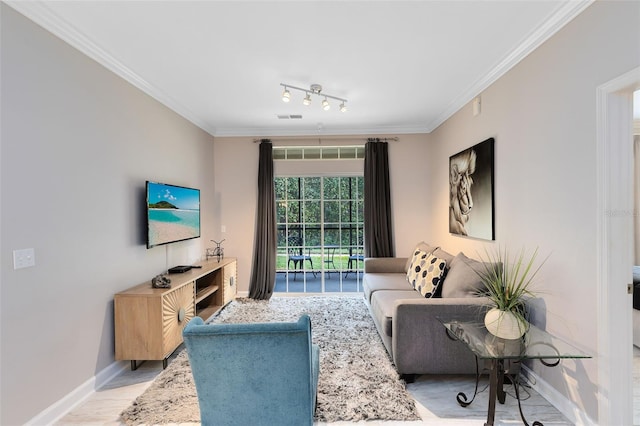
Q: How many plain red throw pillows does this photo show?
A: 0